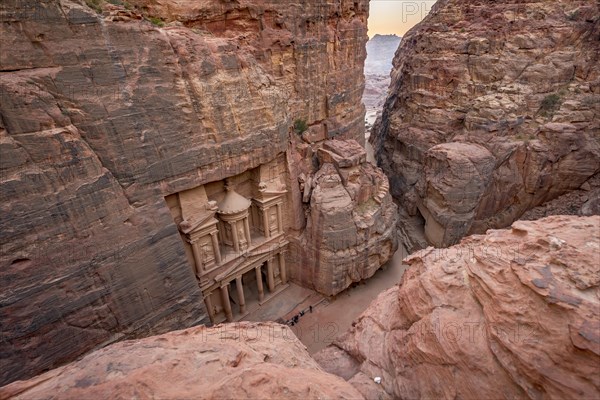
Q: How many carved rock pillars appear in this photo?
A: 12